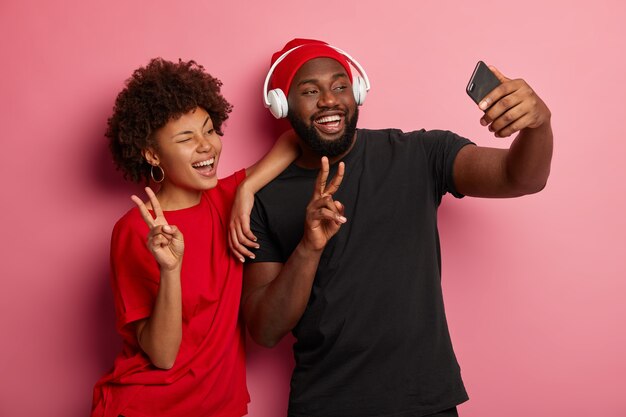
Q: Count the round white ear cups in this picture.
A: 2